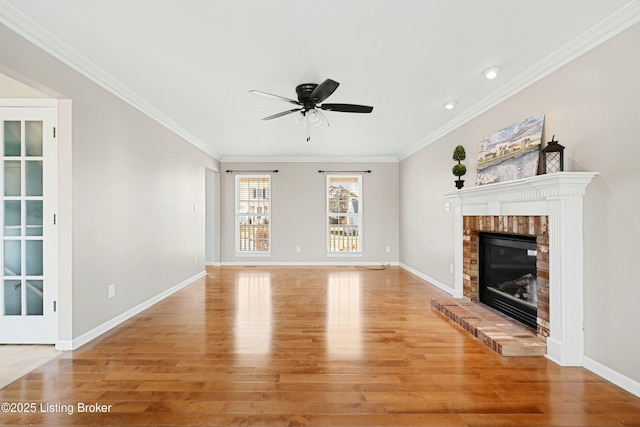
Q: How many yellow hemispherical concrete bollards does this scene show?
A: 0